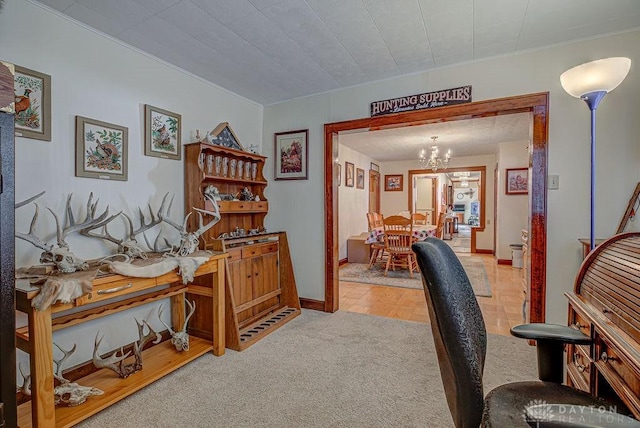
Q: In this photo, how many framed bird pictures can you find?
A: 3